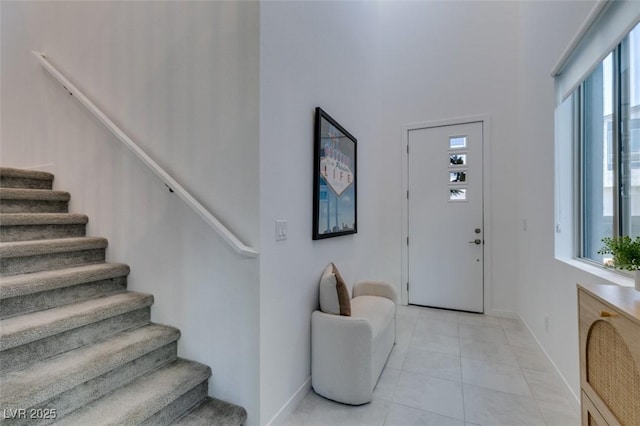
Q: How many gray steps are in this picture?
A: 9